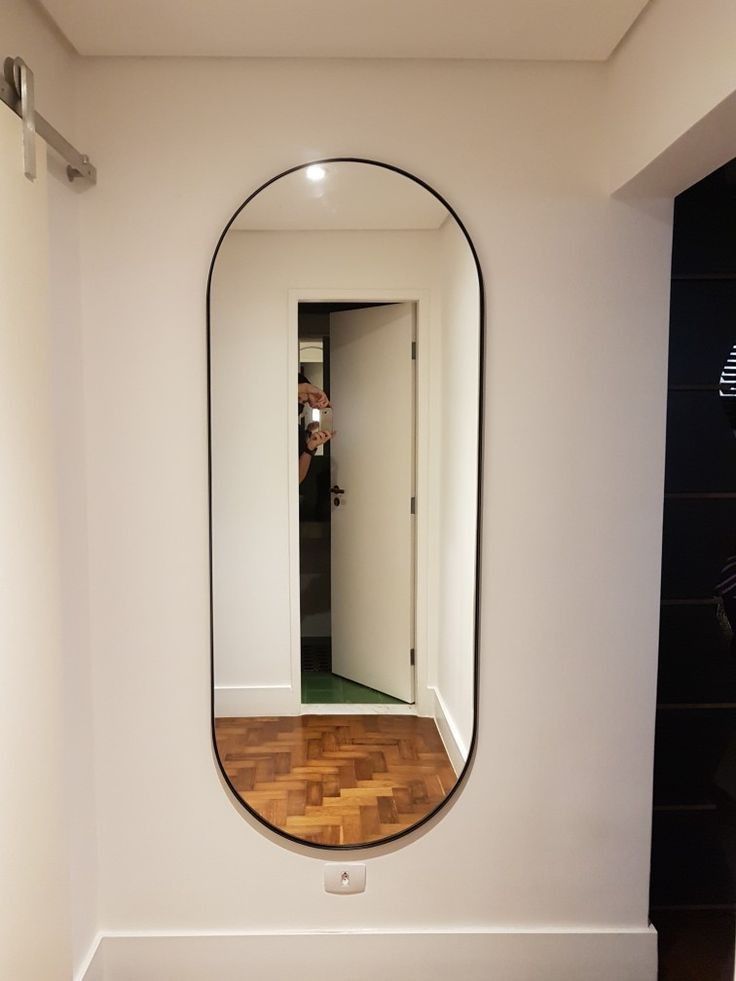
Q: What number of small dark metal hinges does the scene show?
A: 3